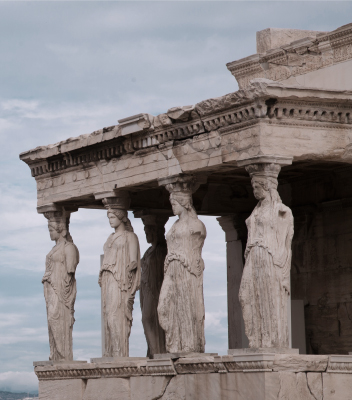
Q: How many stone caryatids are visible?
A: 5